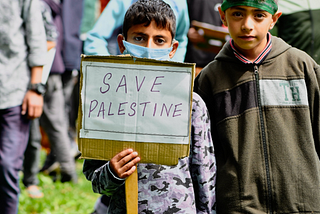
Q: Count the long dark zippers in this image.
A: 1